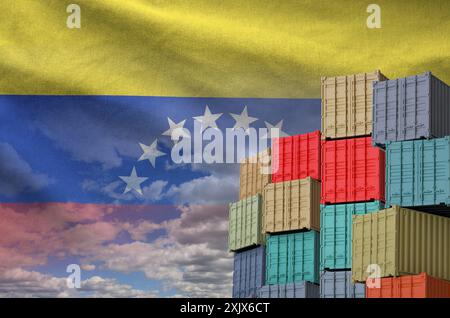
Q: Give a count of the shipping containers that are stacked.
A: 15